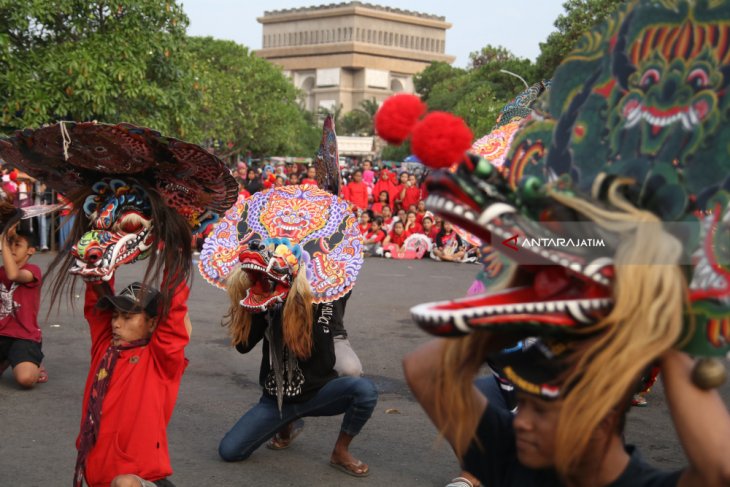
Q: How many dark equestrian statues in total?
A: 0